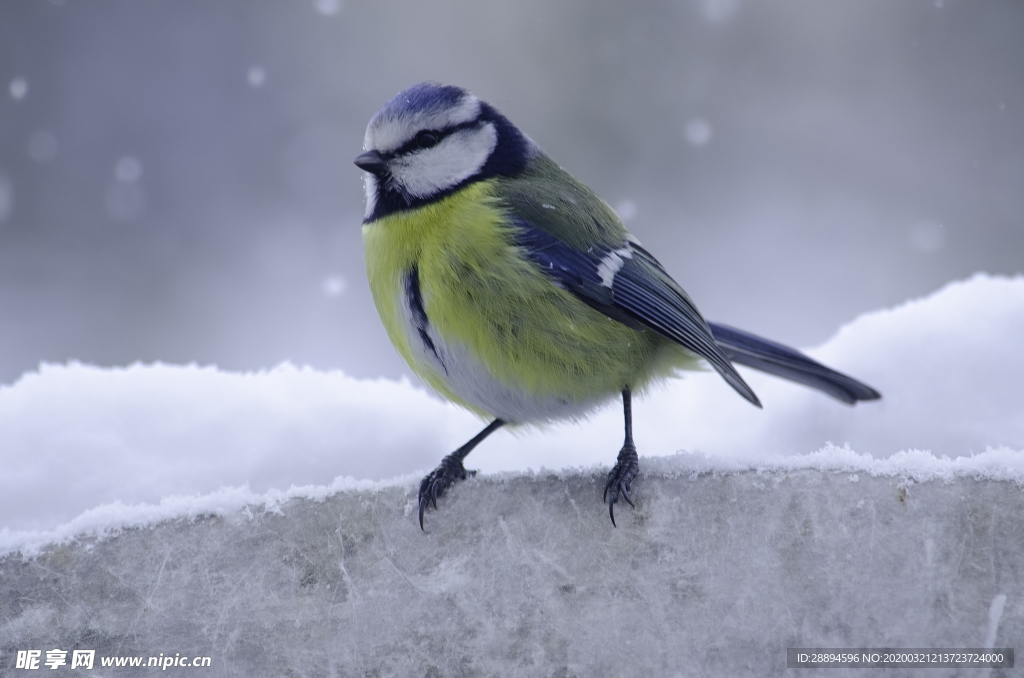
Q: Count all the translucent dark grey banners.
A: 1